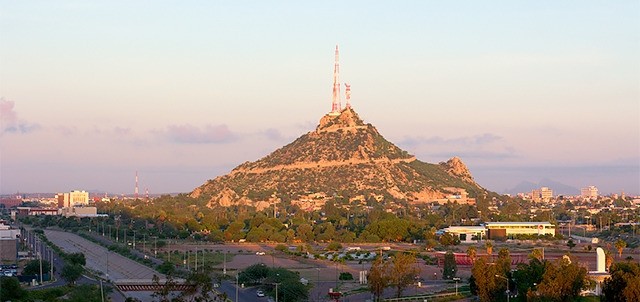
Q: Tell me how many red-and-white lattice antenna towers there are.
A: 4